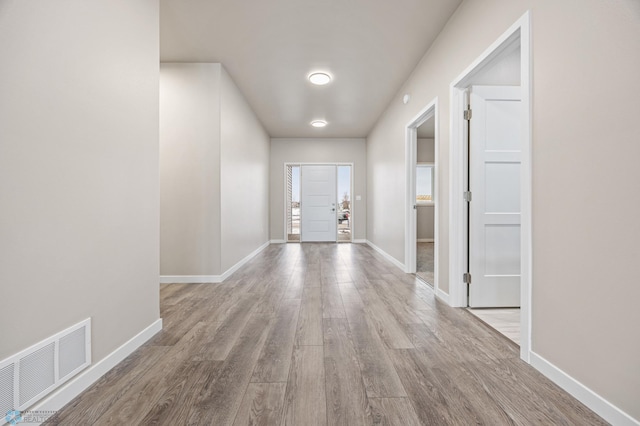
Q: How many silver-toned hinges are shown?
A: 3